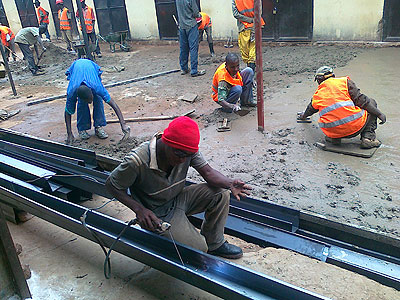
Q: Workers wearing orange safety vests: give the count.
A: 8